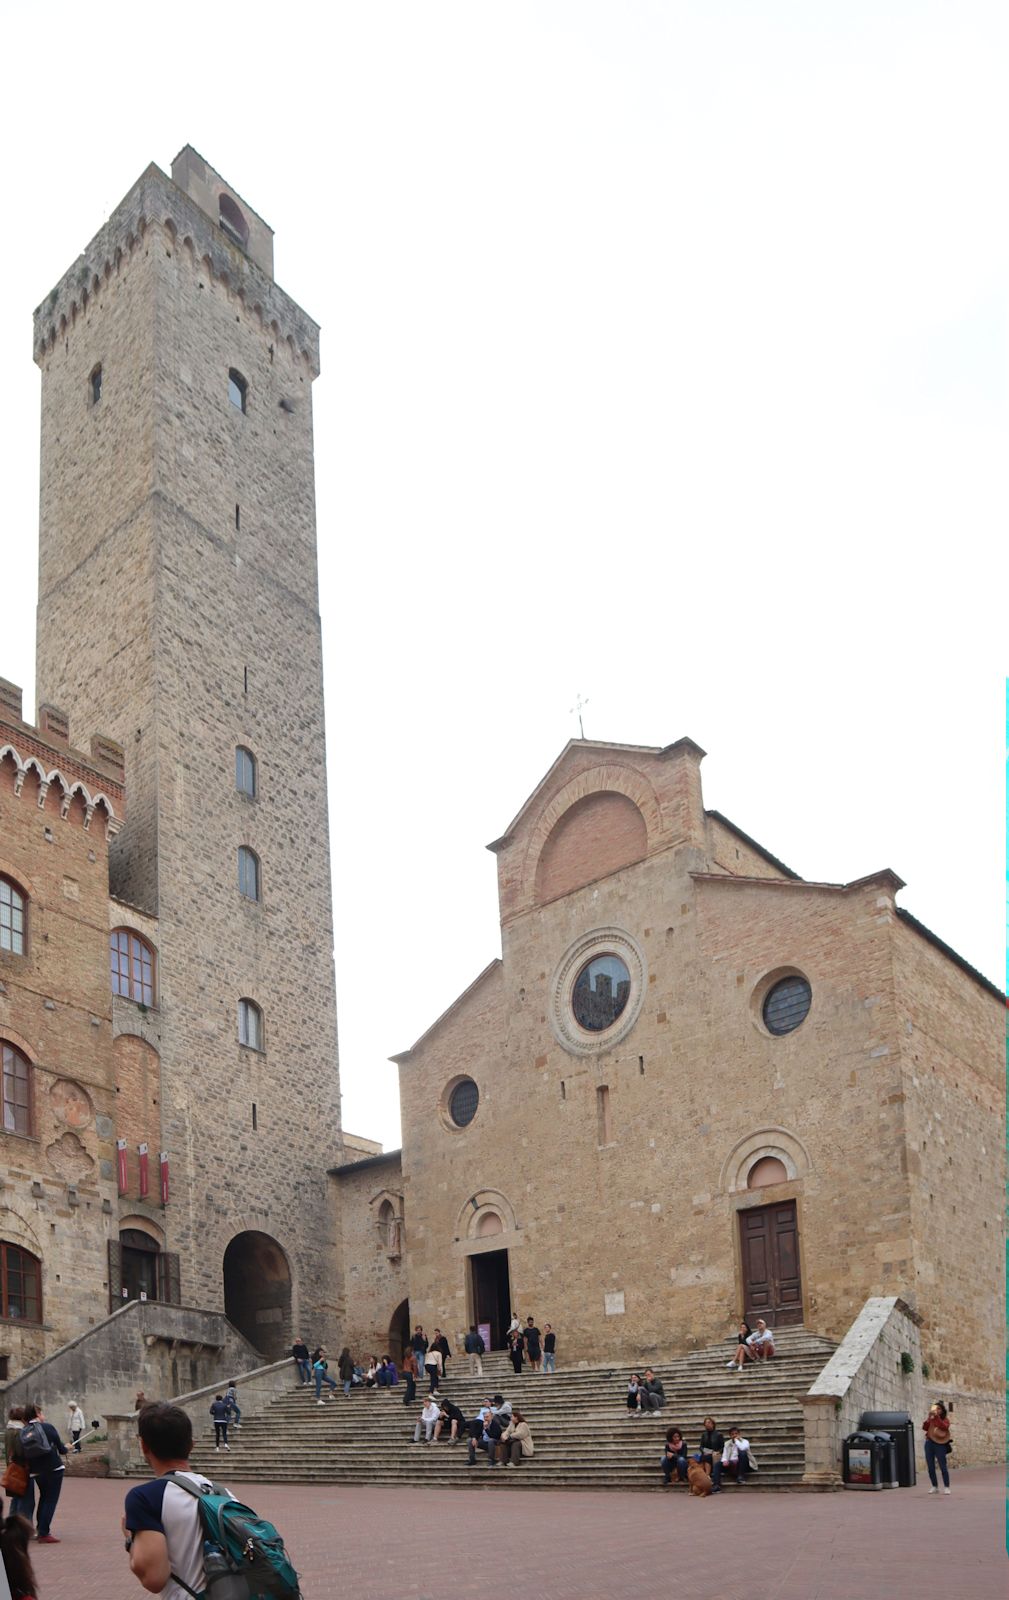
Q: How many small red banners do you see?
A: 3